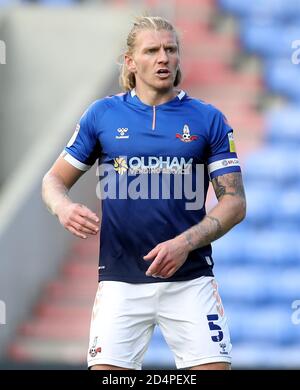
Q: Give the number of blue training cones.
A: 0